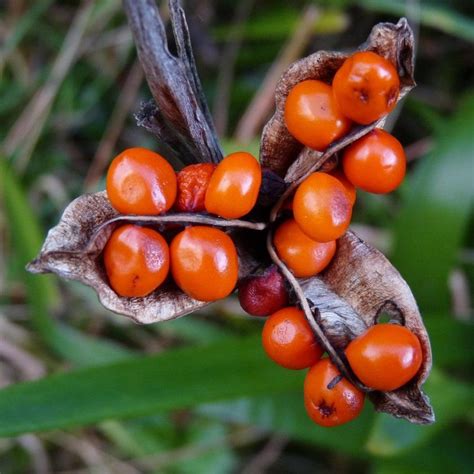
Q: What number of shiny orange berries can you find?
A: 13